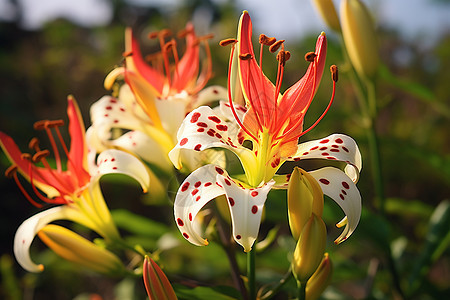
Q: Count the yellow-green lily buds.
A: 6